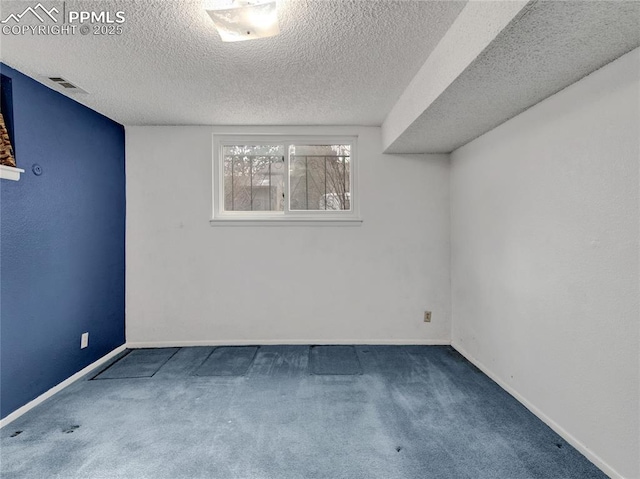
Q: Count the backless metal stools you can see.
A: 0